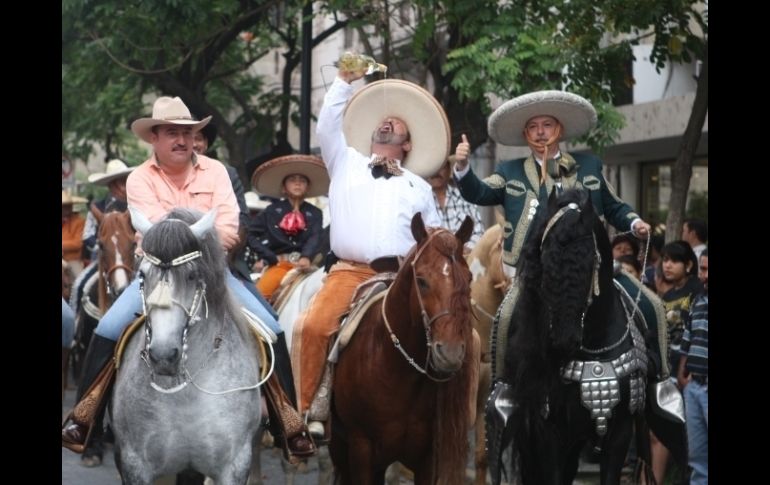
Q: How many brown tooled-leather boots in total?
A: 2